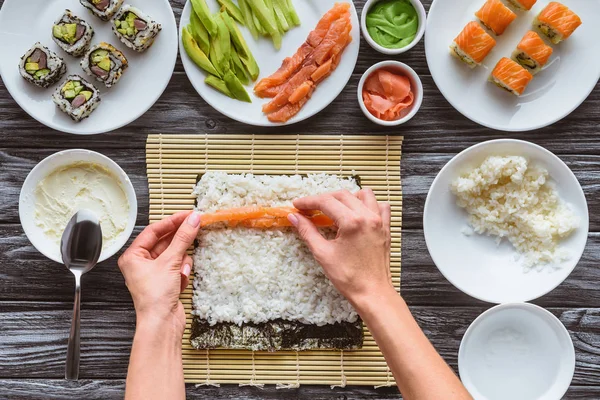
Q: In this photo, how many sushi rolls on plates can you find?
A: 12